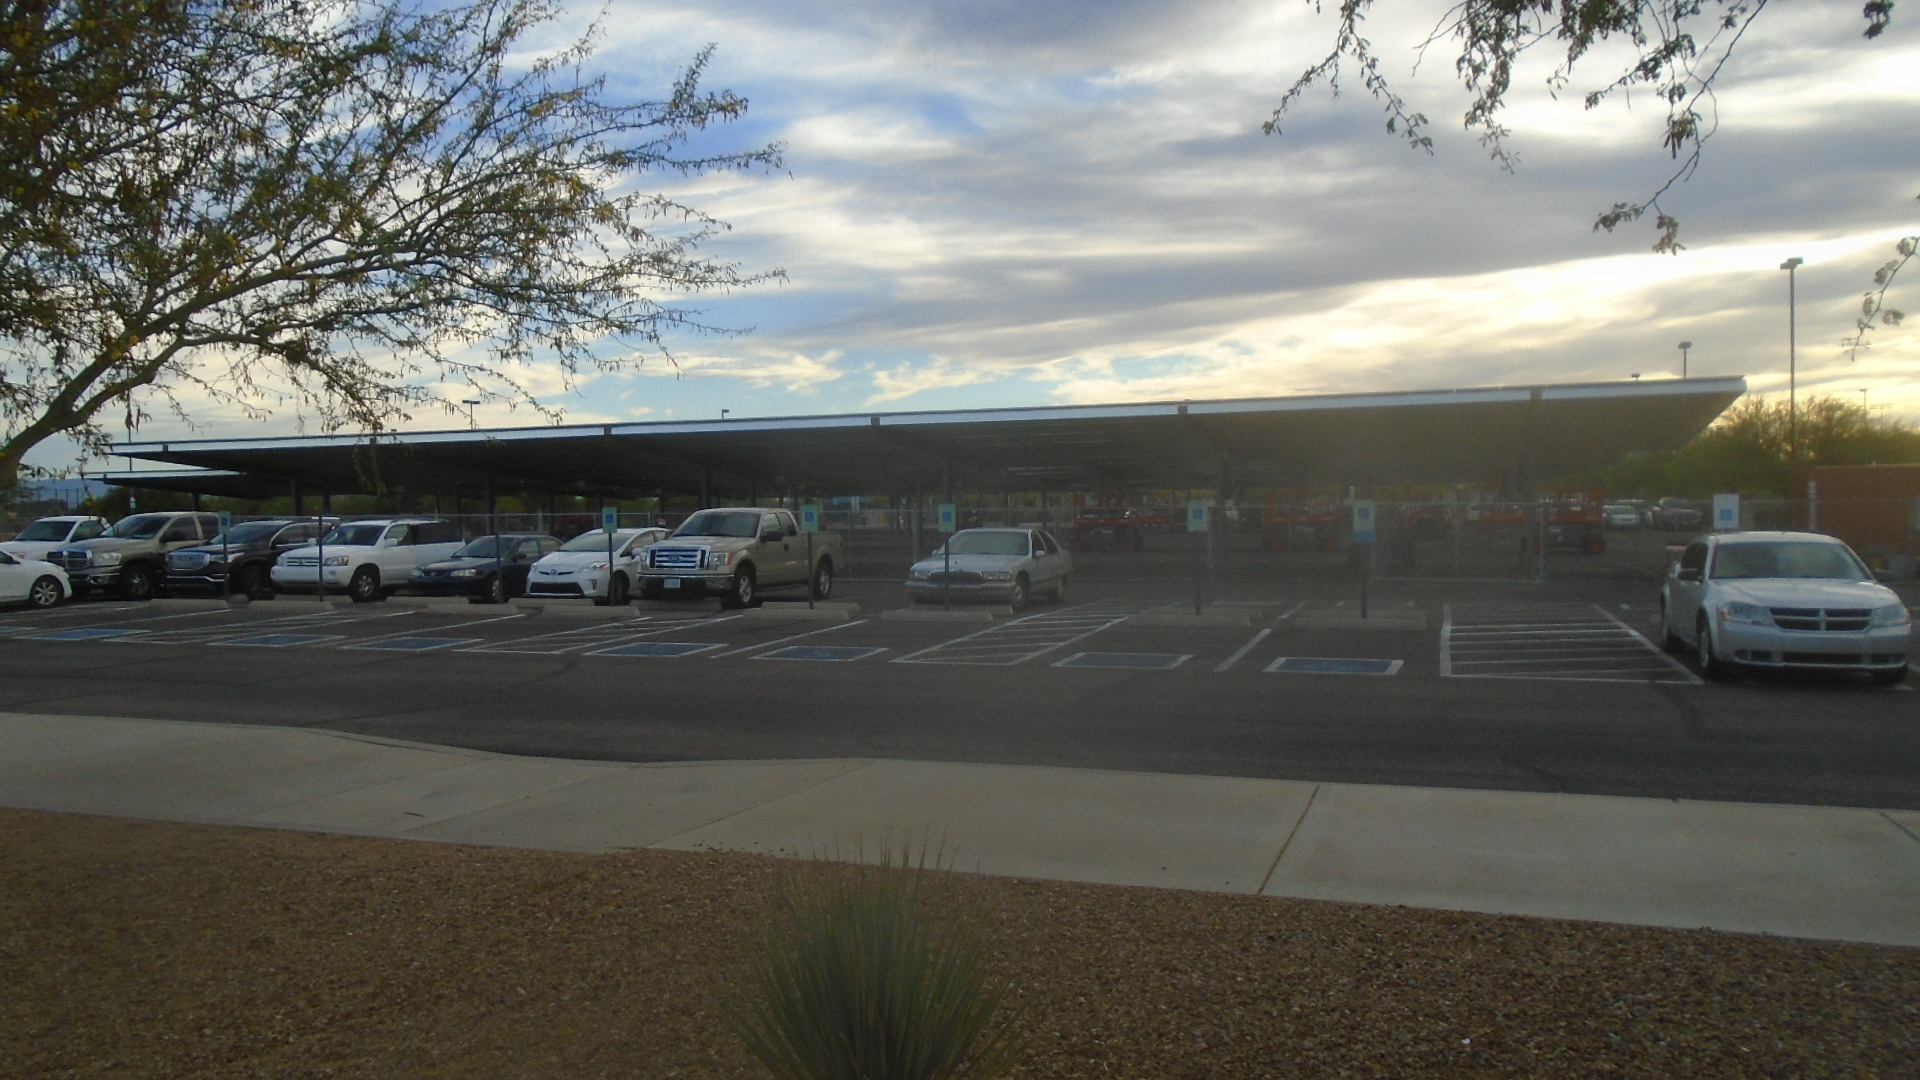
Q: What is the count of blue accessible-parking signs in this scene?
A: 7